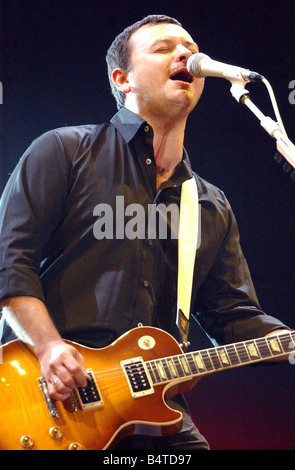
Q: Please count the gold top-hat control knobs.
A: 3